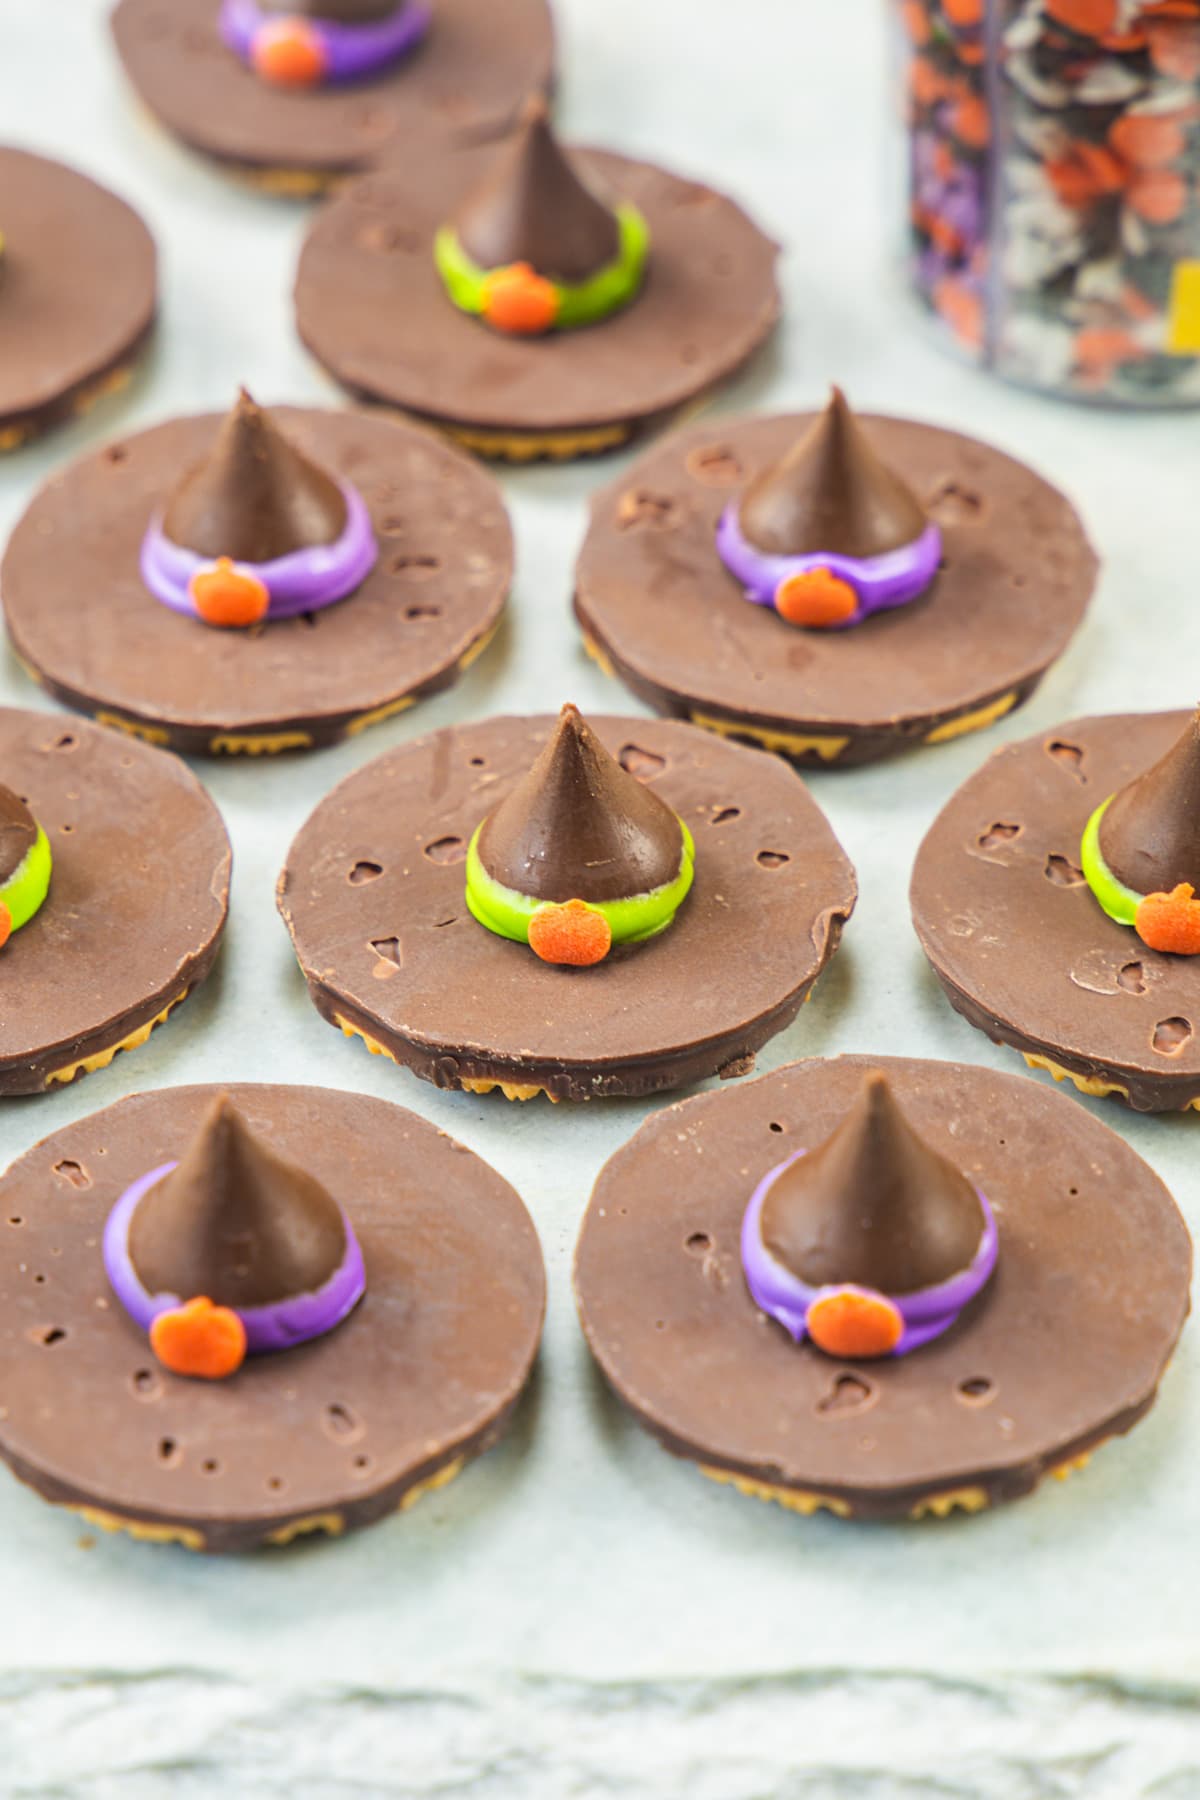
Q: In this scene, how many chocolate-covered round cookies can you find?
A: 10